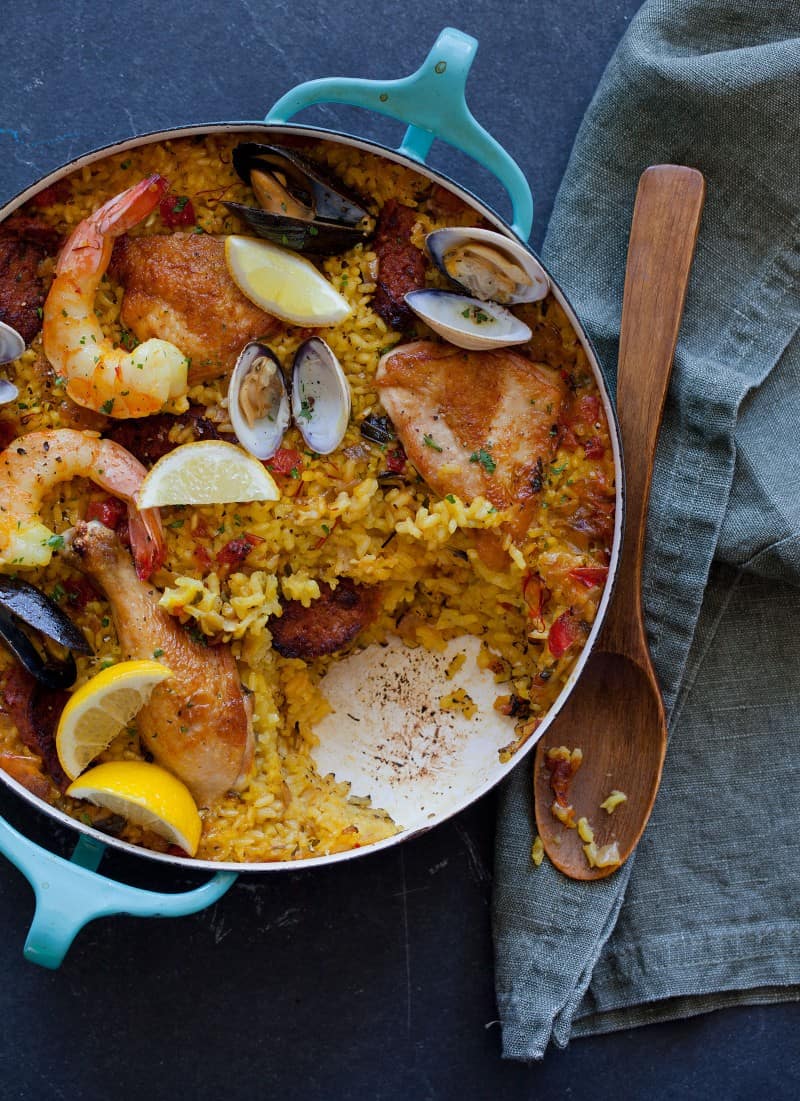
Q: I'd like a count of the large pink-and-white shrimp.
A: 2